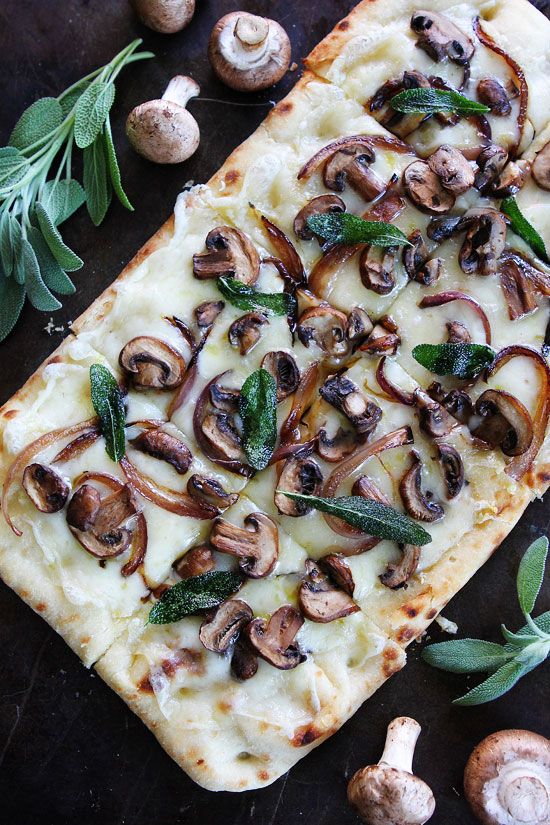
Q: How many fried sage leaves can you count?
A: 9